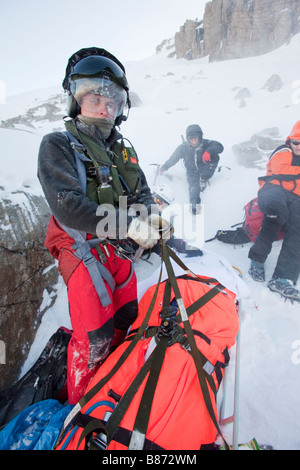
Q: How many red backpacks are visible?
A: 1